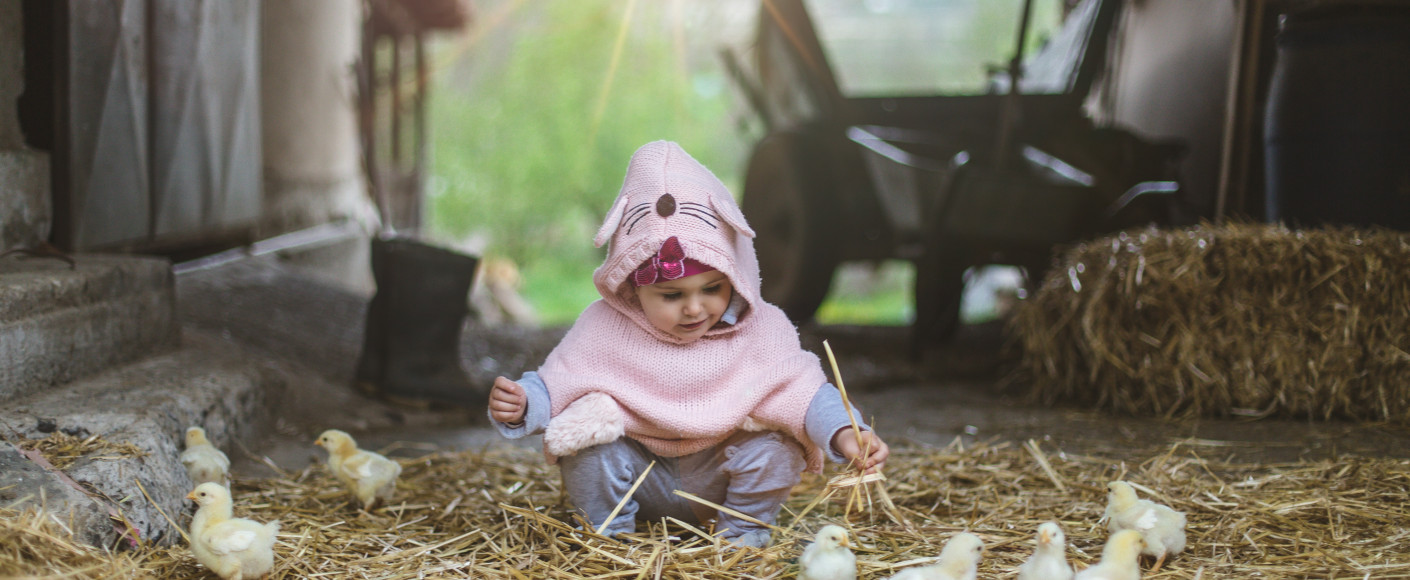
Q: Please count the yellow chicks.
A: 8